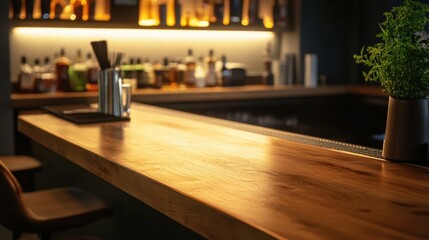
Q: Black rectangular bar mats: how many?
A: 1